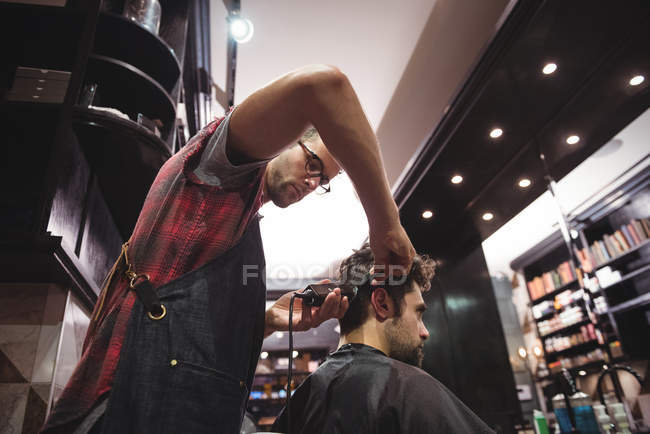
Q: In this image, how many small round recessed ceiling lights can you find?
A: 8